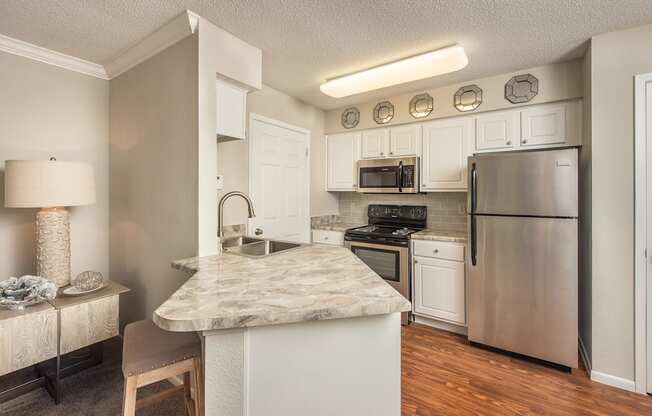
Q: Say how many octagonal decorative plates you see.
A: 5